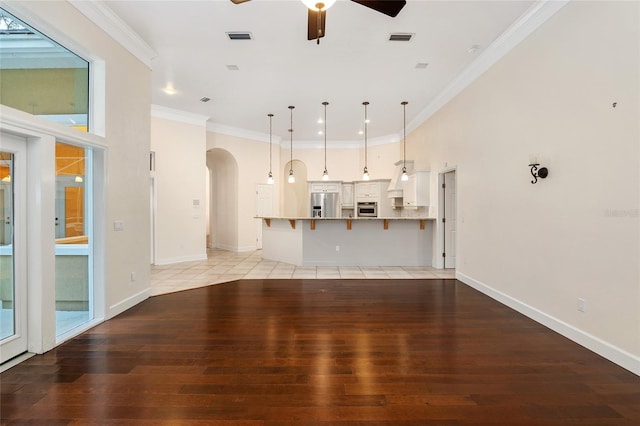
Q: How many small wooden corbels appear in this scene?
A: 6